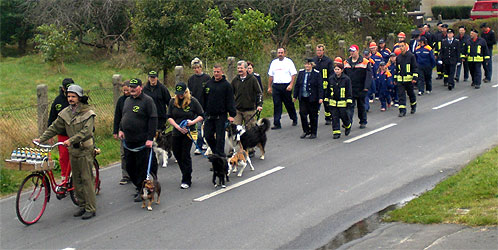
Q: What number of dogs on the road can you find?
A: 5